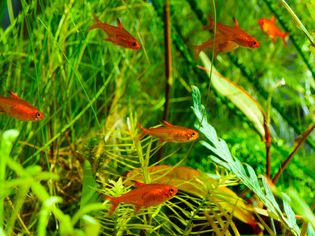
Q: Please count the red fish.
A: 7